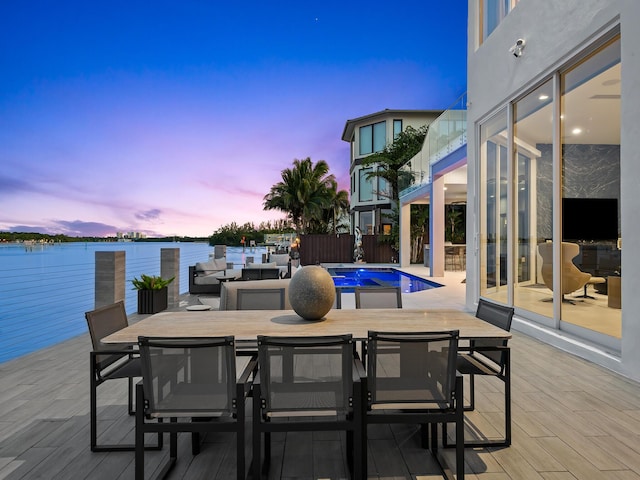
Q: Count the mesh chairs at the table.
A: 8